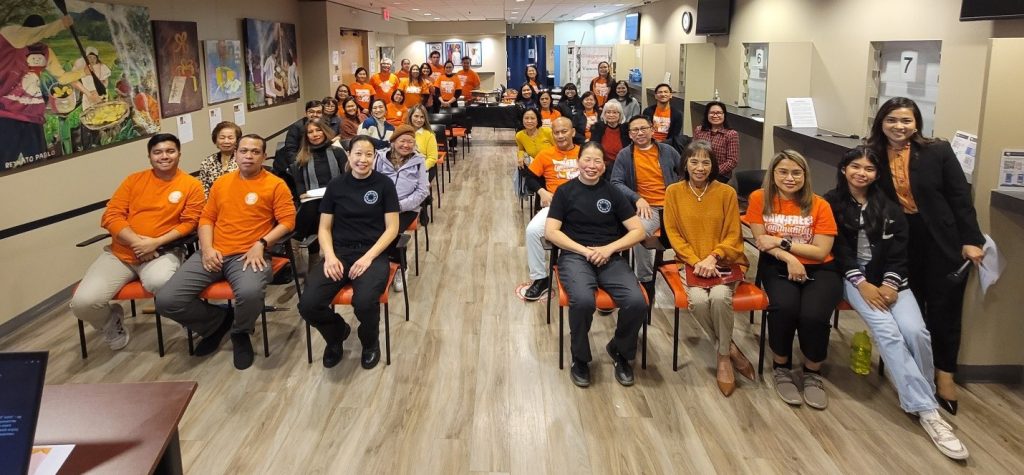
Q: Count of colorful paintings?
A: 4